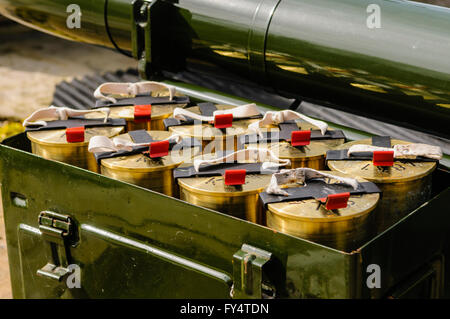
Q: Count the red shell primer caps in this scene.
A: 8